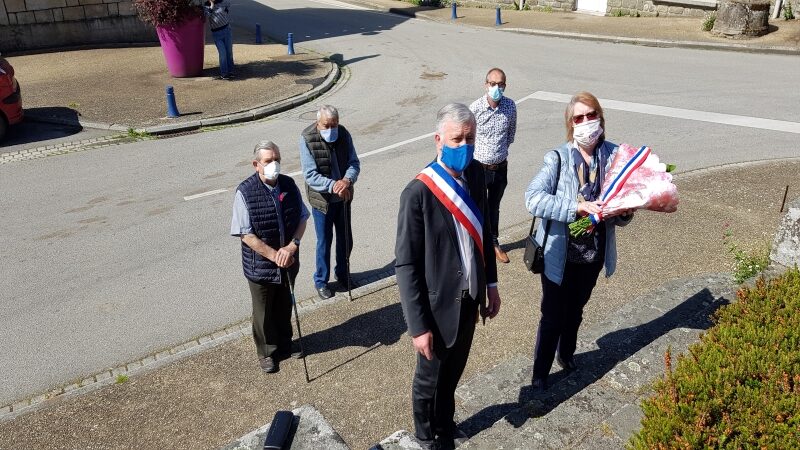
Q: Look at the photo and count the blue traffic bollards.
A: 5